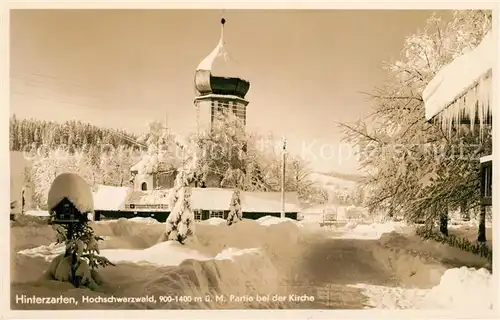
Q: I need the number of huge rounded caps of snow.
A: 1